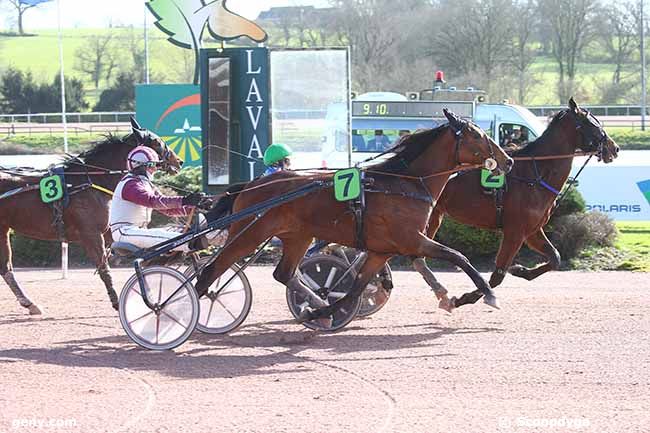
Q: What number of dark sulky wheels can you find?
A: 2